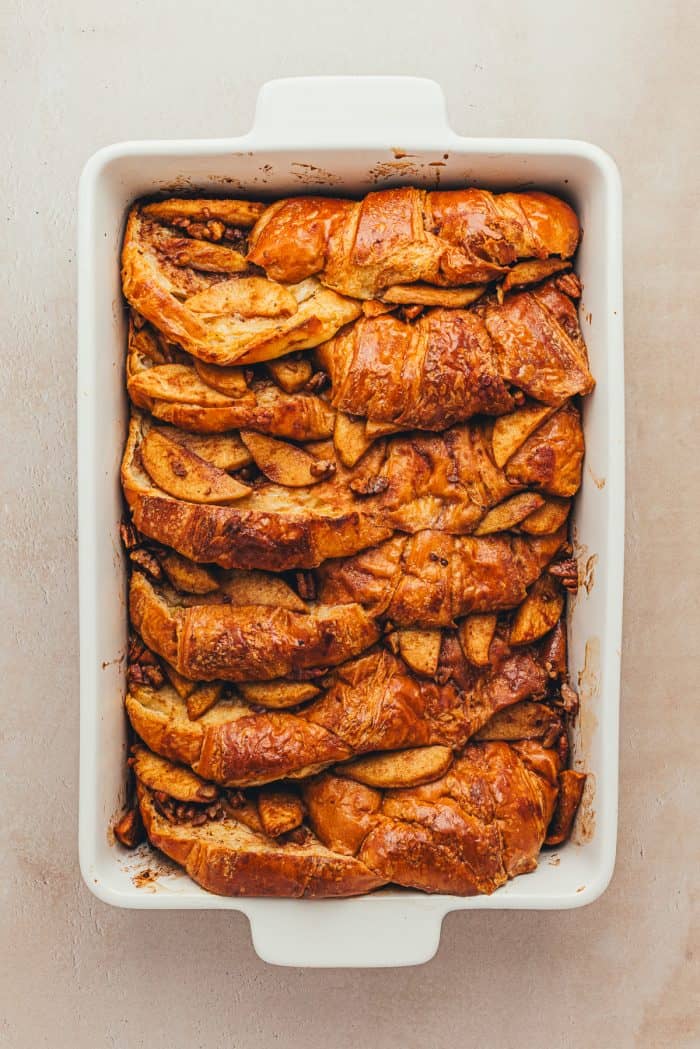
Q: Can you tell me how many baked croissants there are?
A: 6